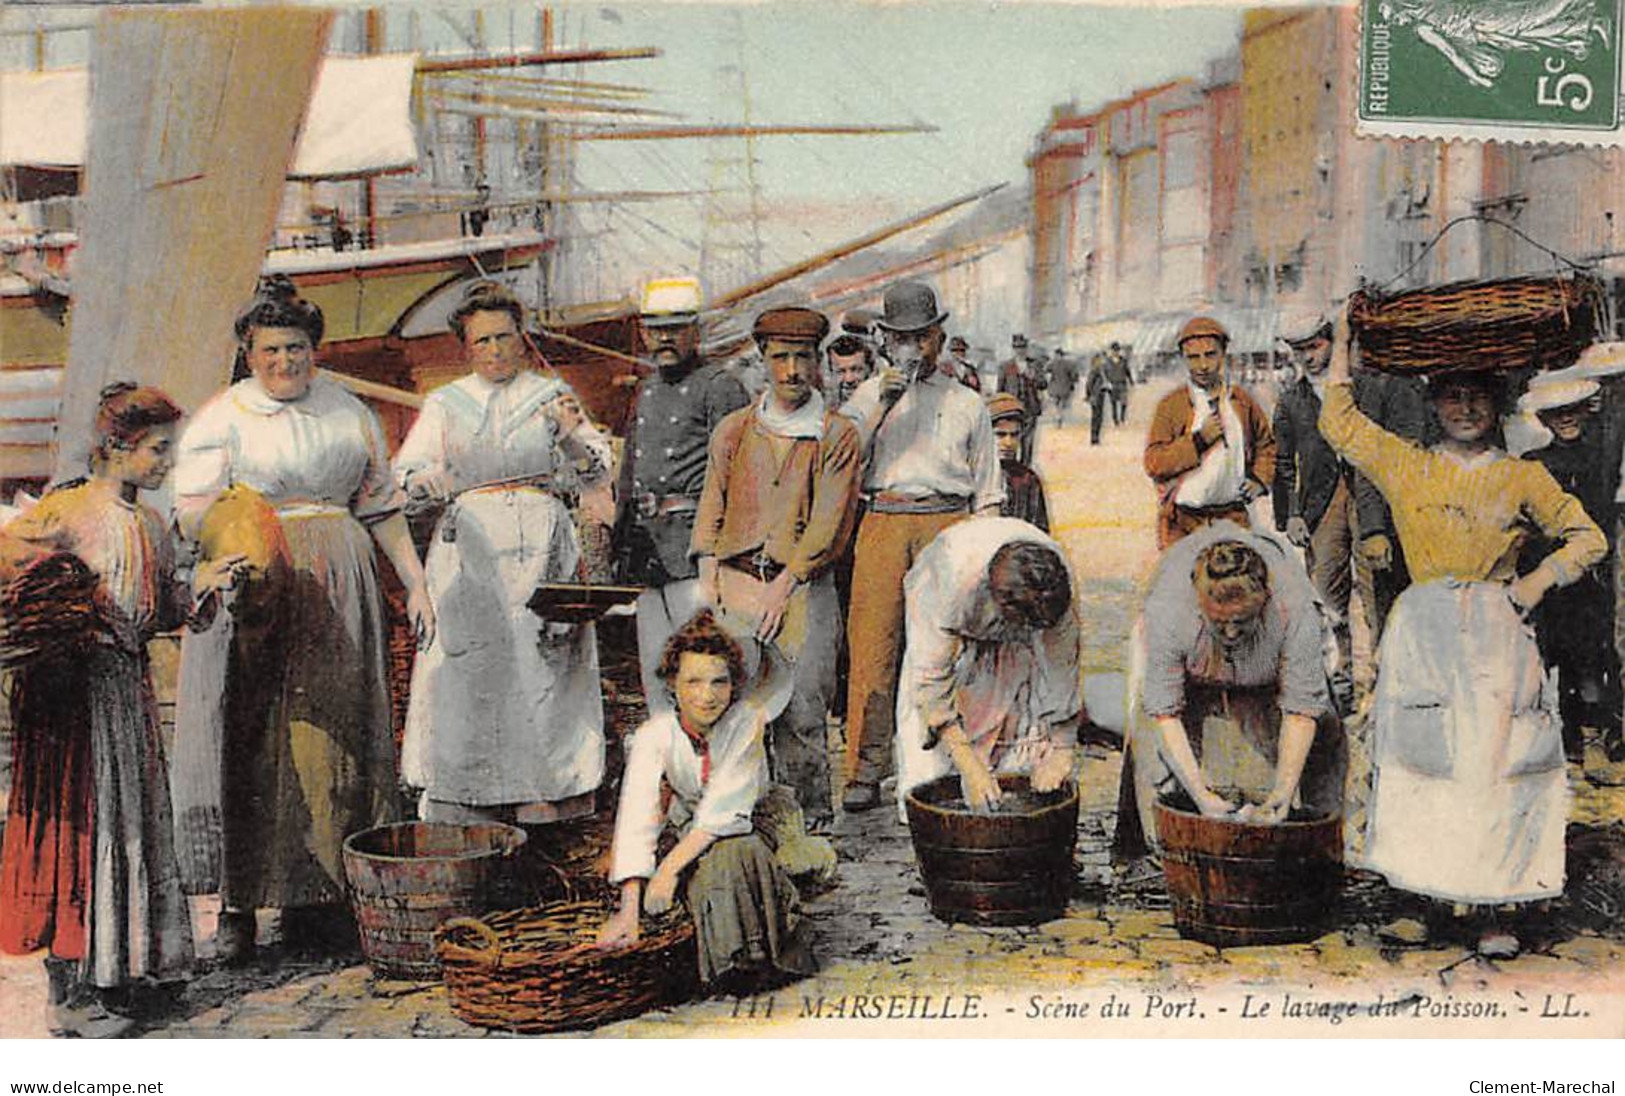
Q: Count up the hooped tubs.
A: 3